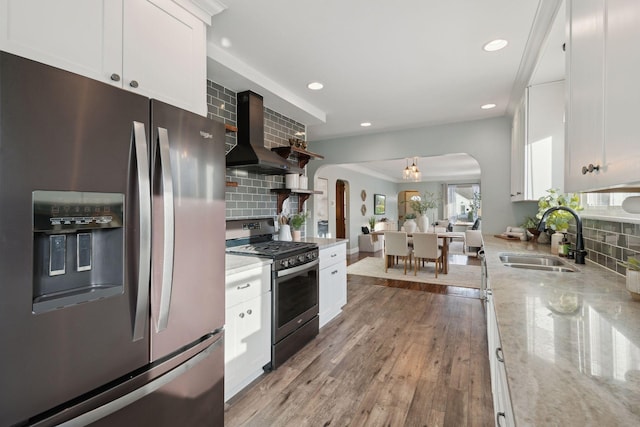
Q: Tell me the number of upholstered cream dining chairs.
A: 4